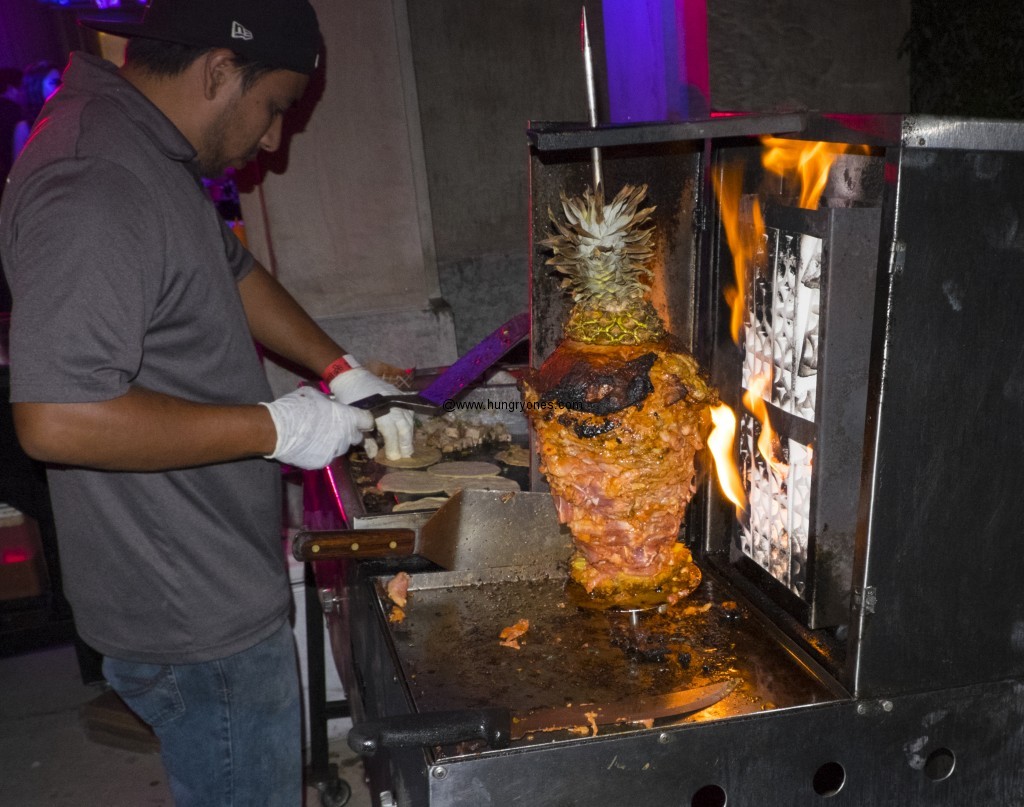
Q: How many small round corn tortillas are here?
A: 6